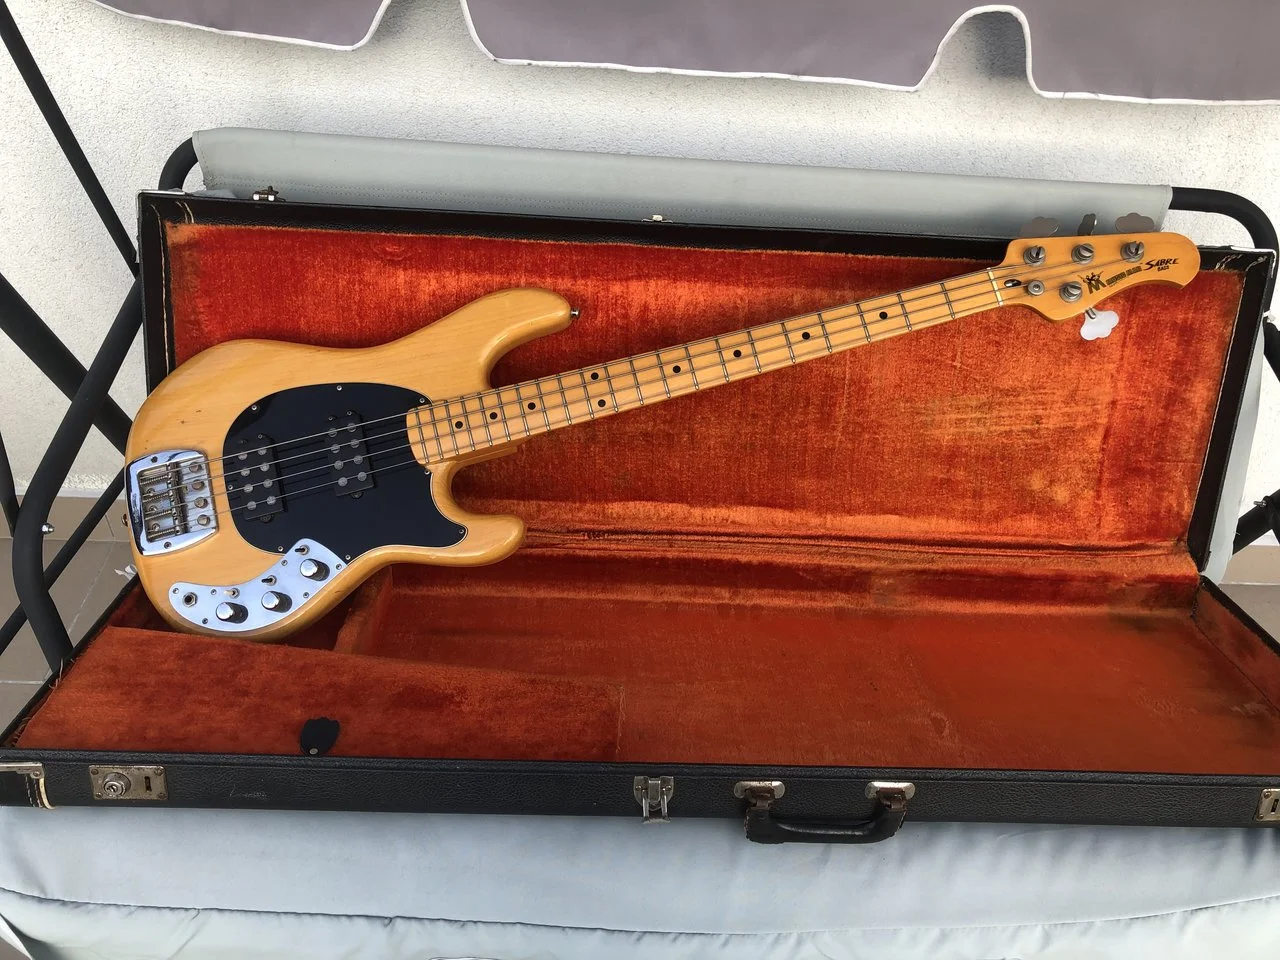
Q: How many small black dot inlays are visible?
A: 9